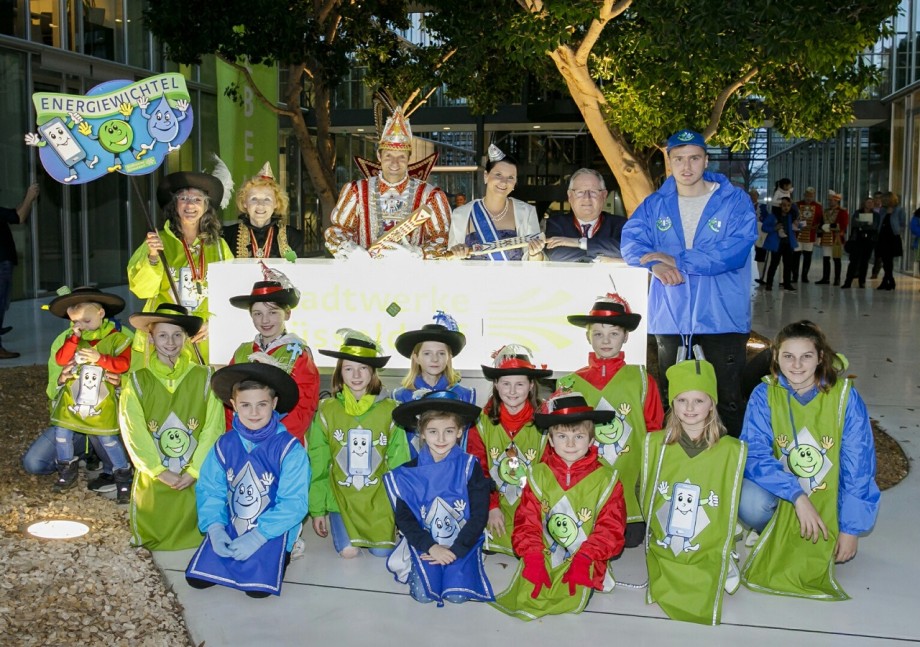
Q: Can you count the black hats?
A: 11